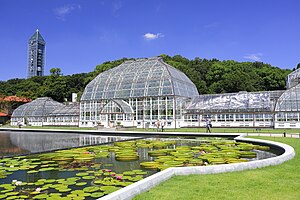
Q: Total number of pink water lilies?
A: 4